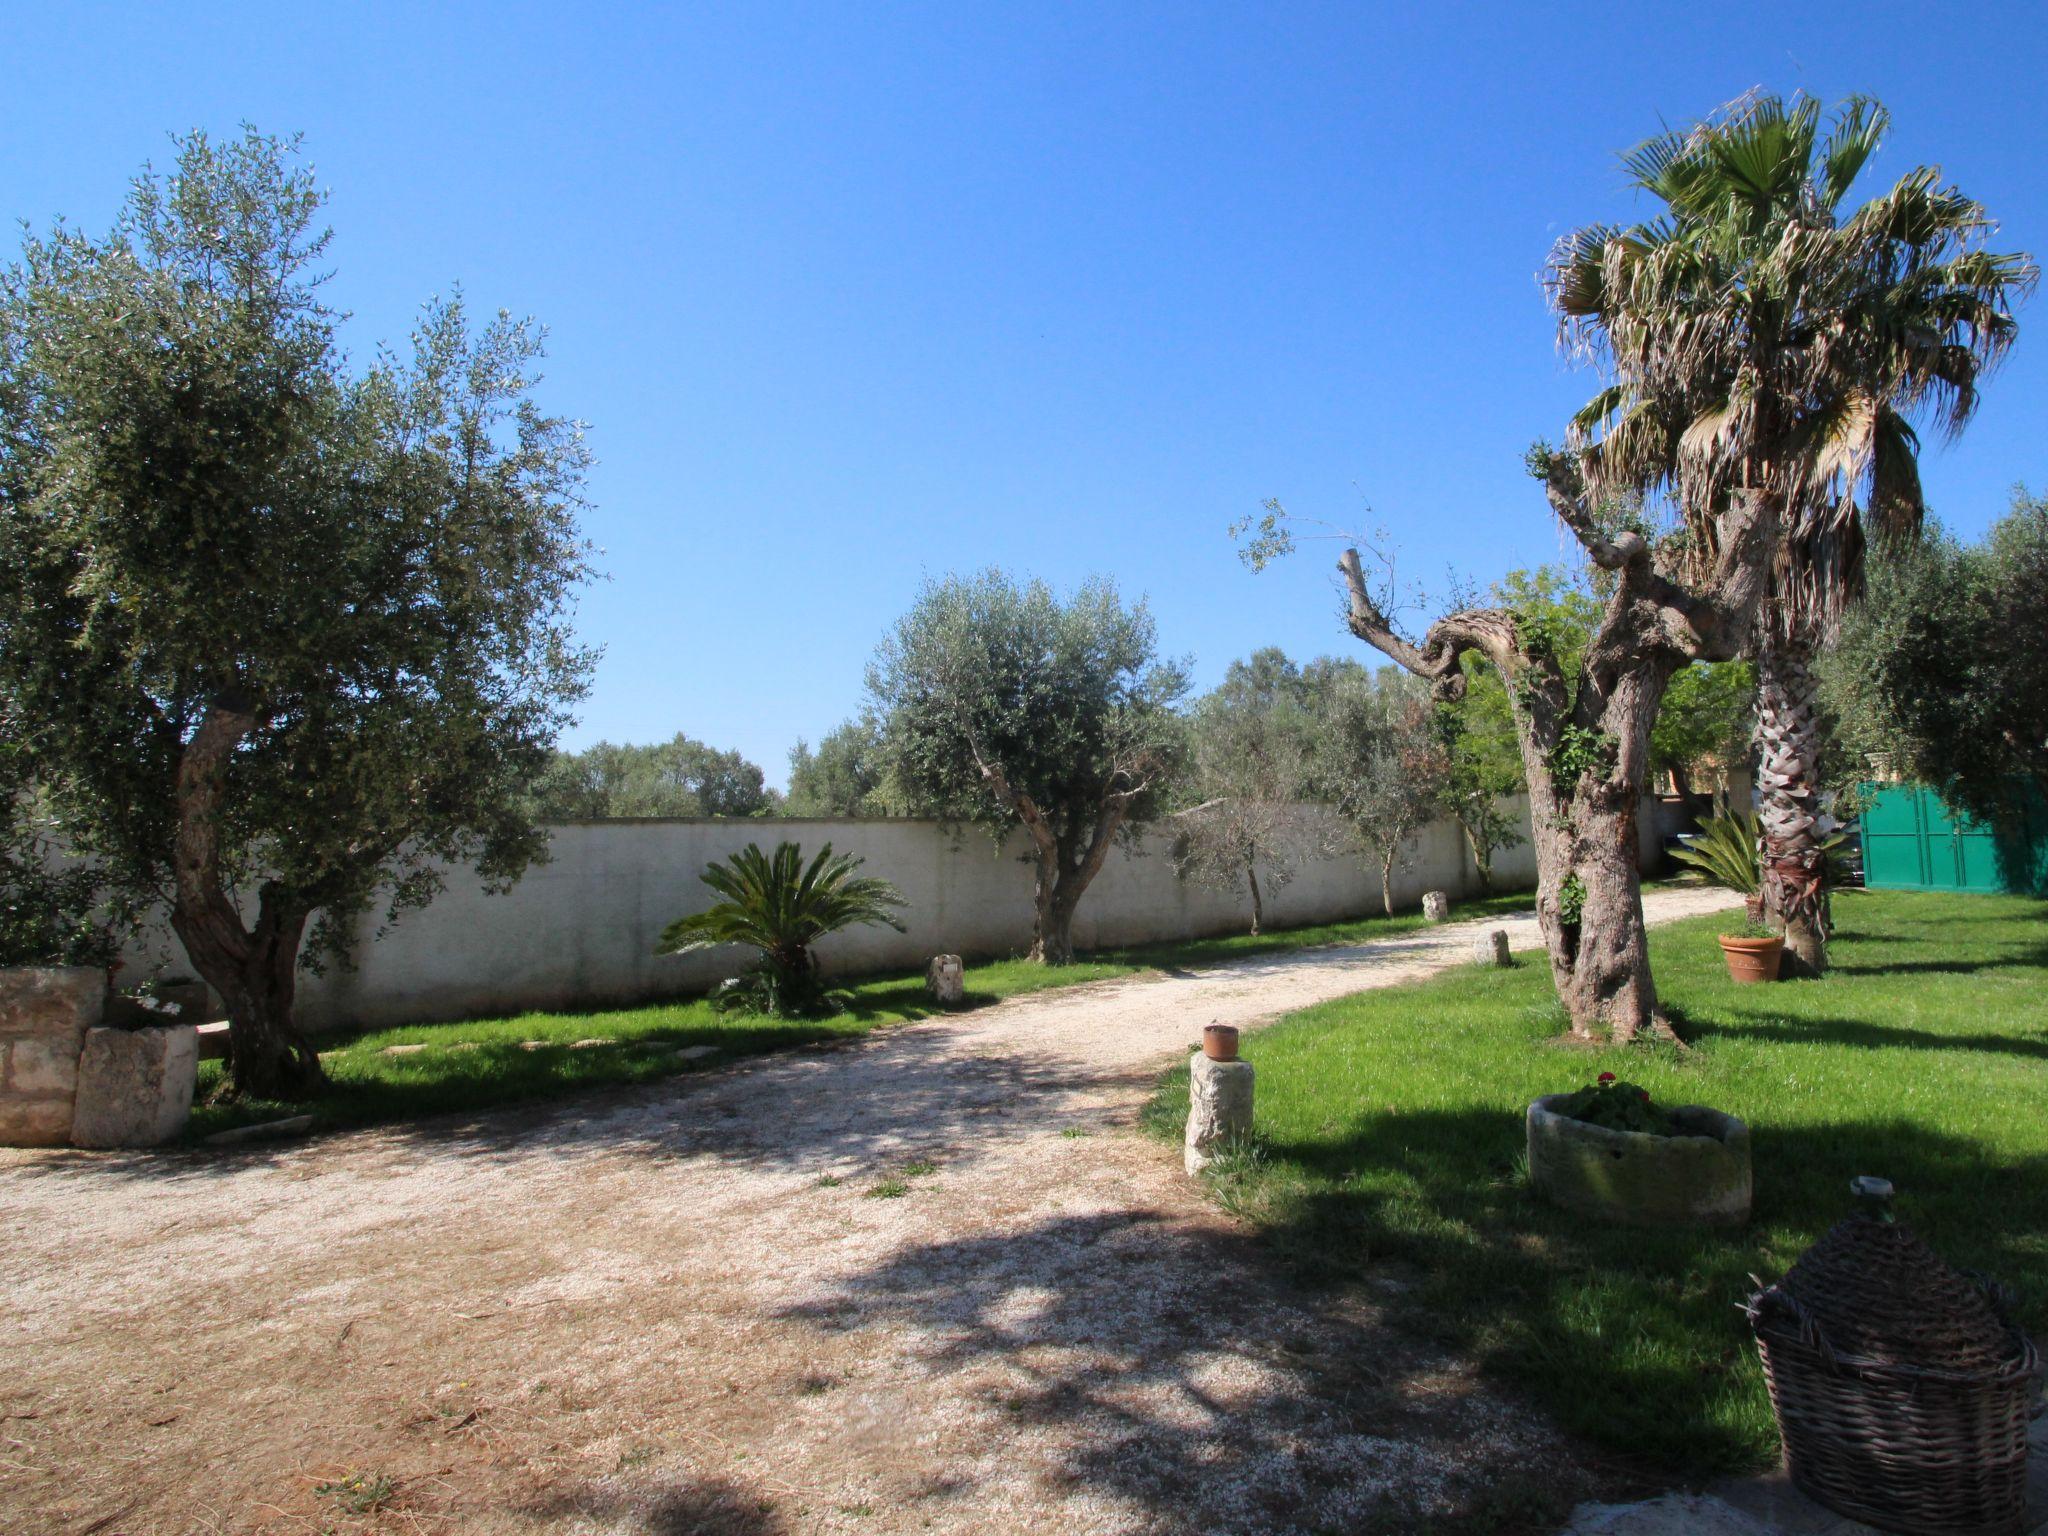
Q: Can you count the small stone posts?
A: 4